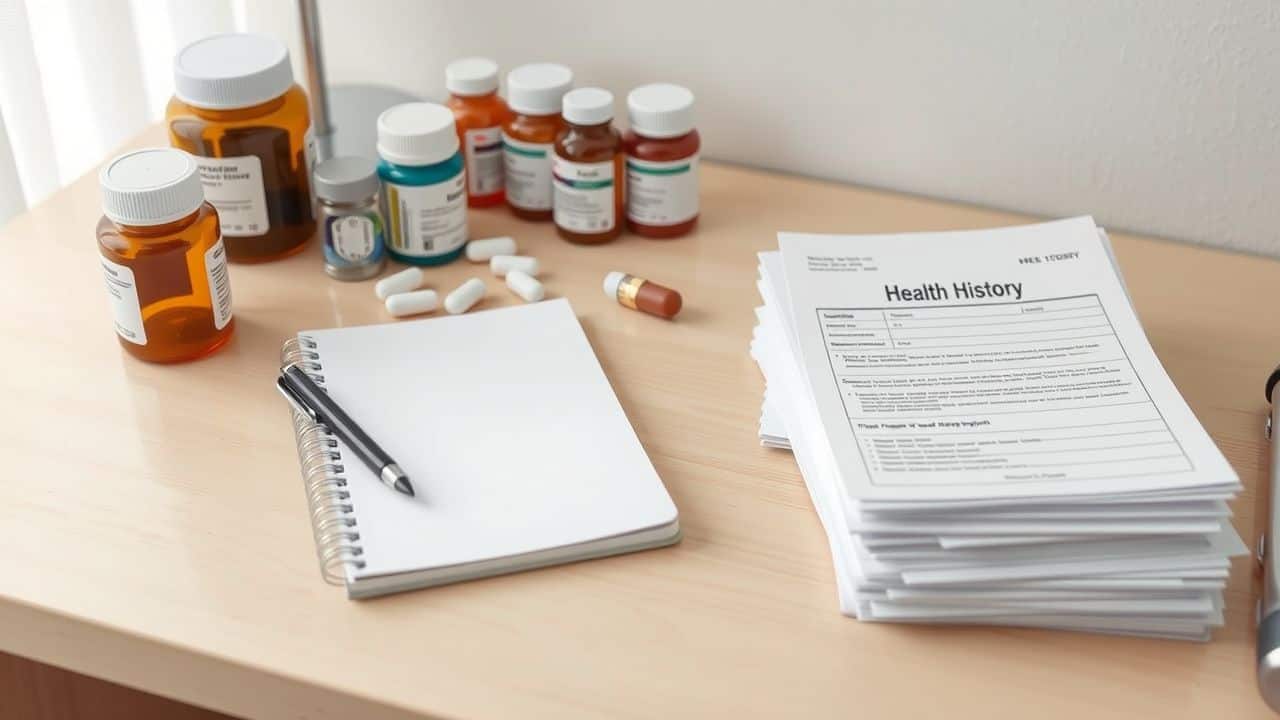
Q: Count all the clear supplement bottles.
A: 1